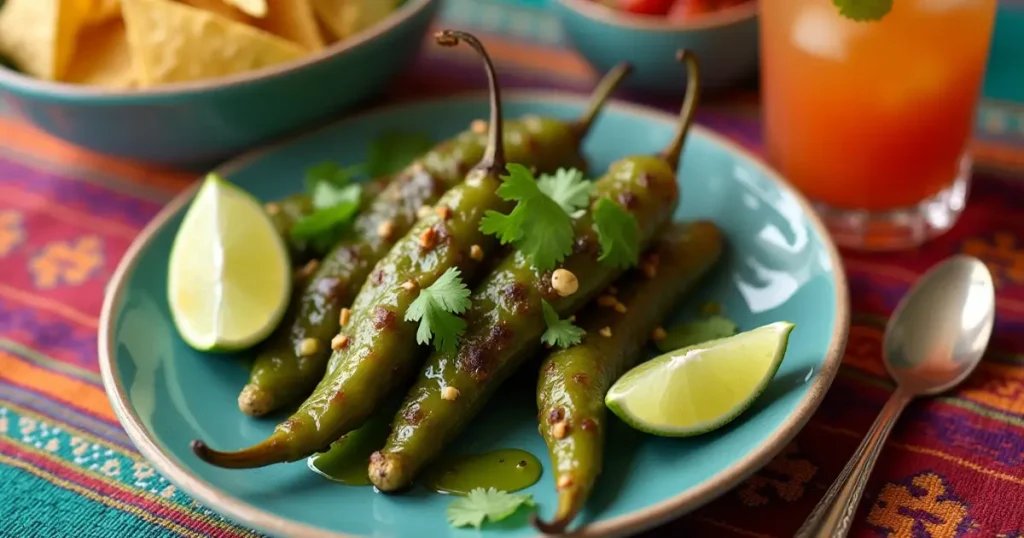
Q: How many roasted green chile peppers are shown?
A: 5